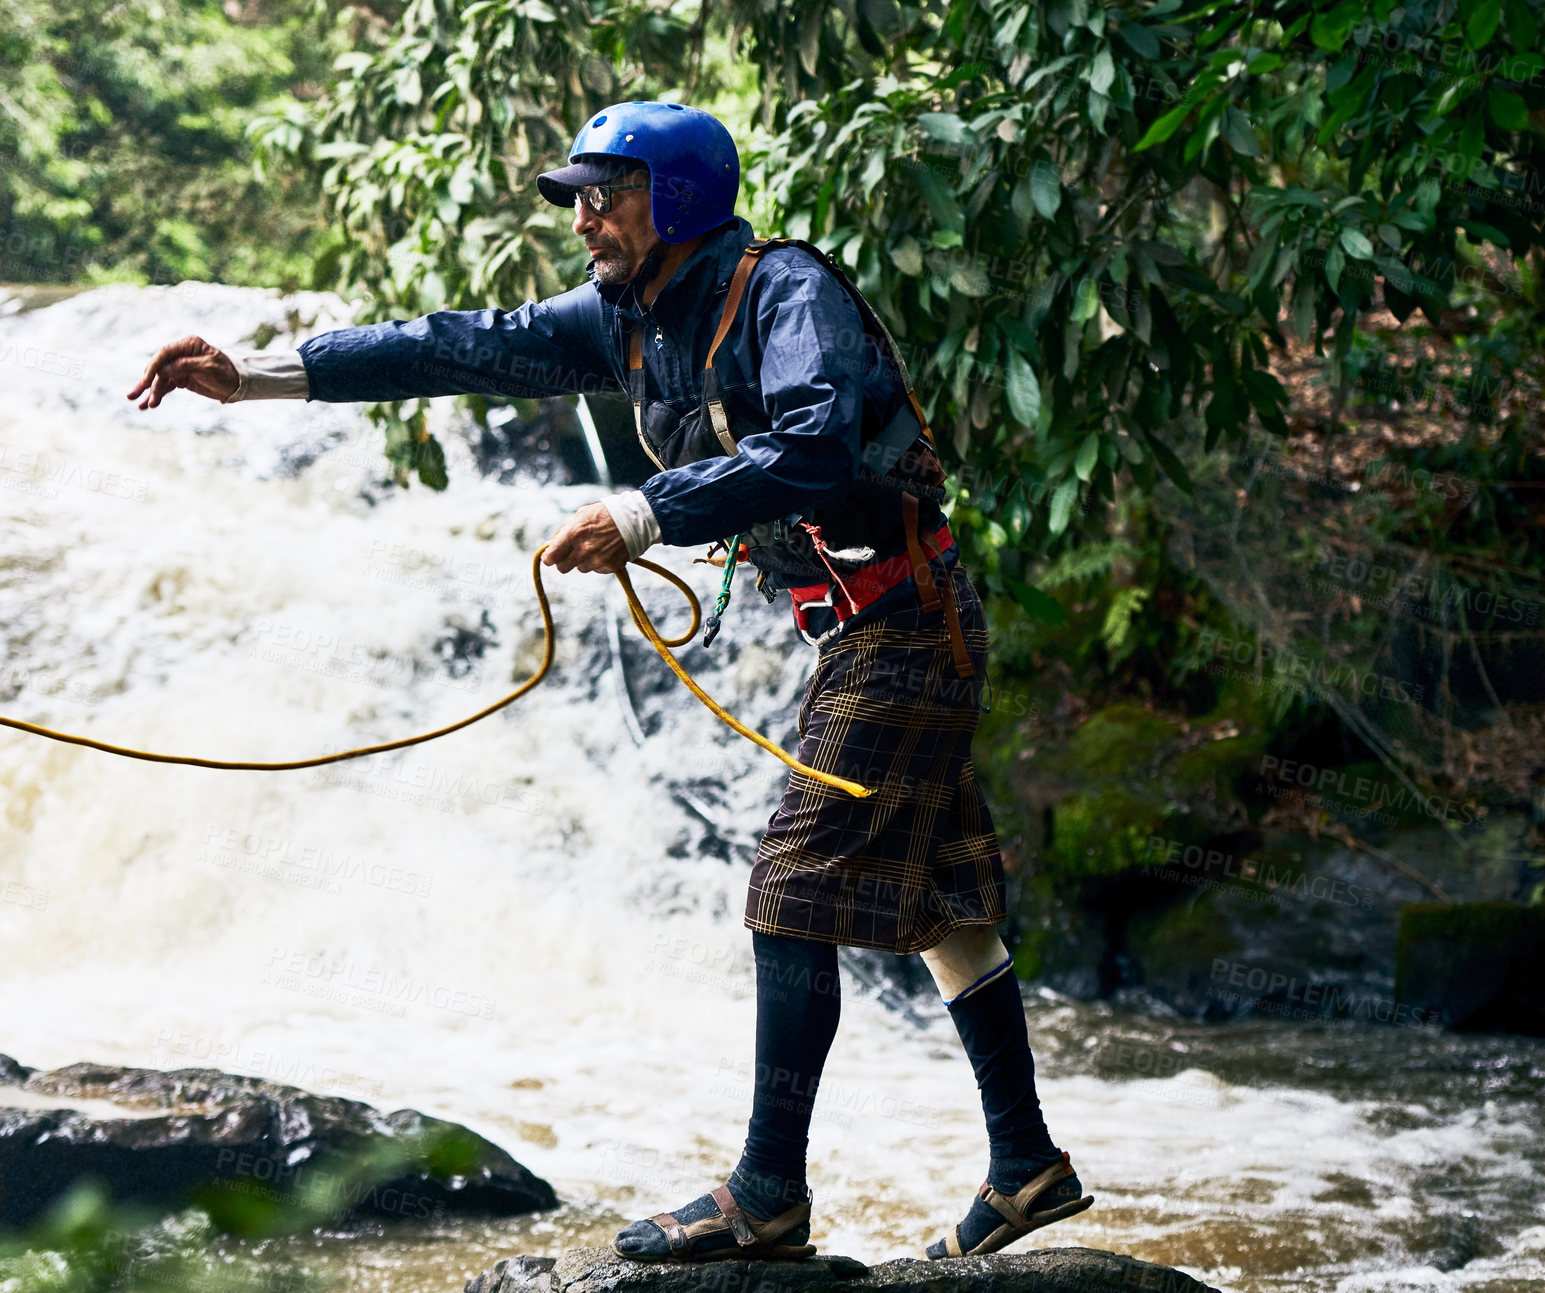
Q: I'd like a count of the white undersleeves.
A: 2